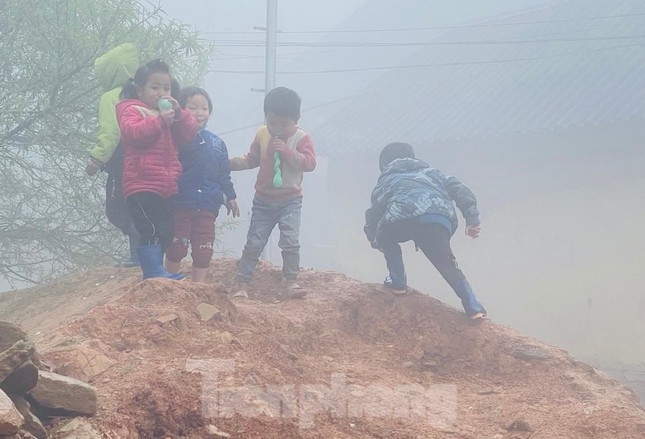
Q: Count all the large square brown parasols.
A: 0